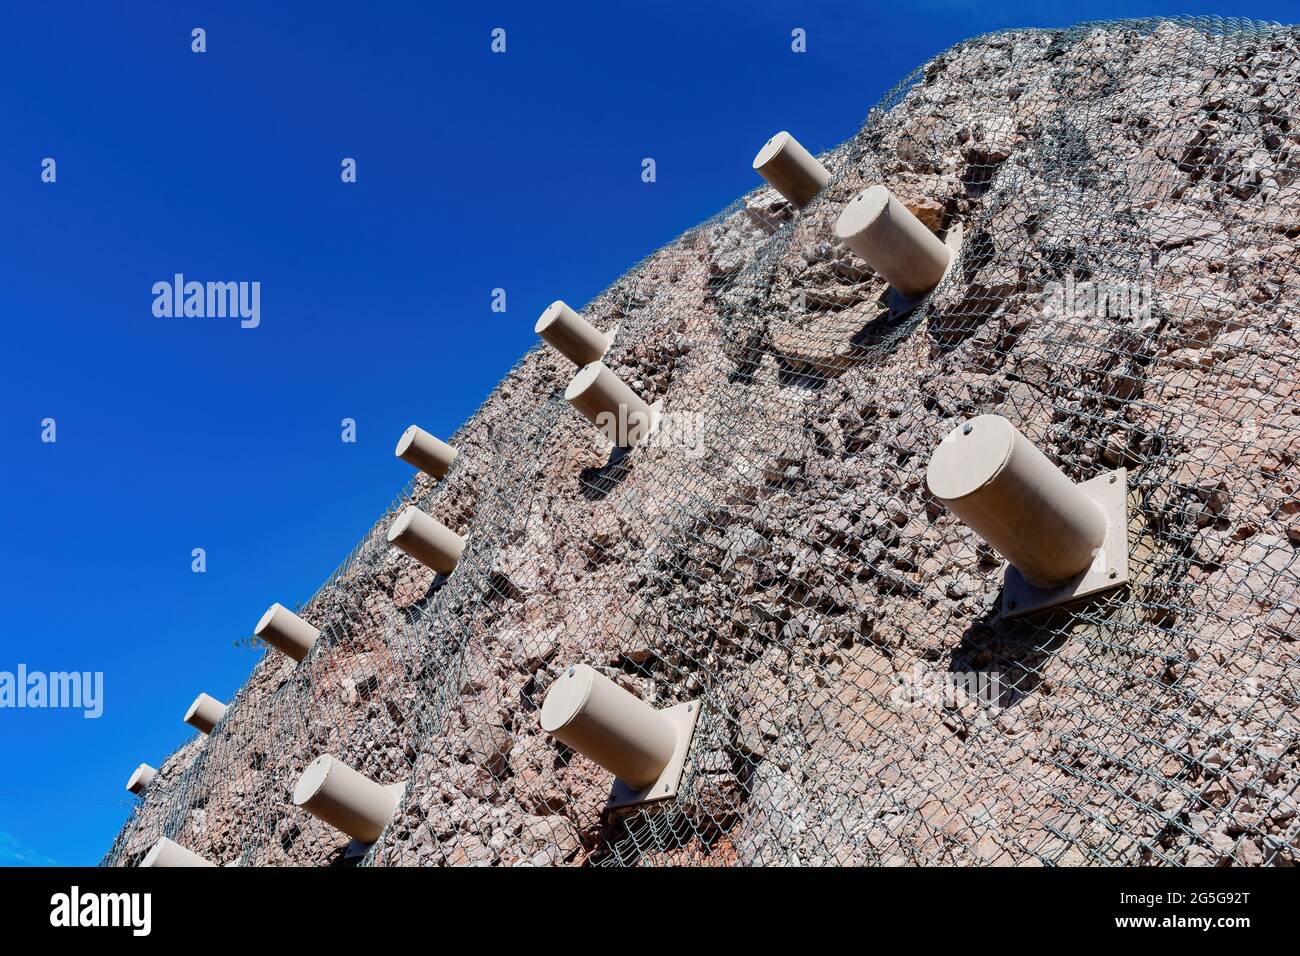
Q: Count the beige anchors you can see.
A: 13